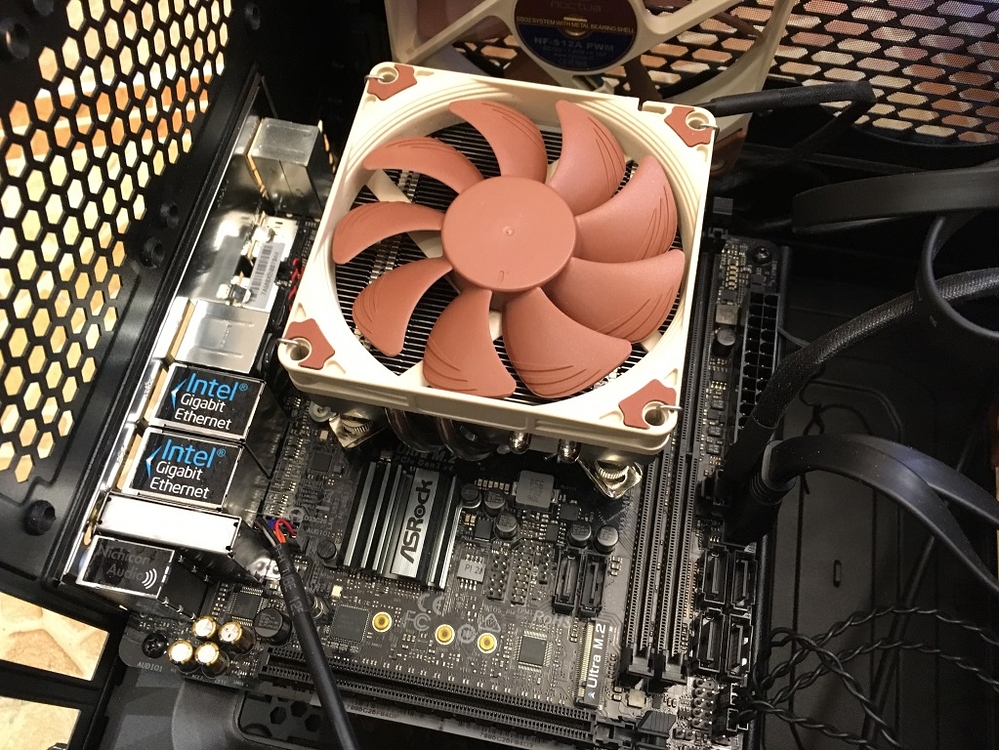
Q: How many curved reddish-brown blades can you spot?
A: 9